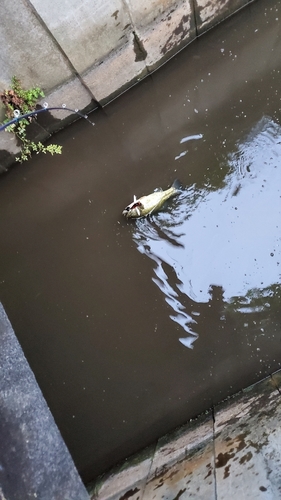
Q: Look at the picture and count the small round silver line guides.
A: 6